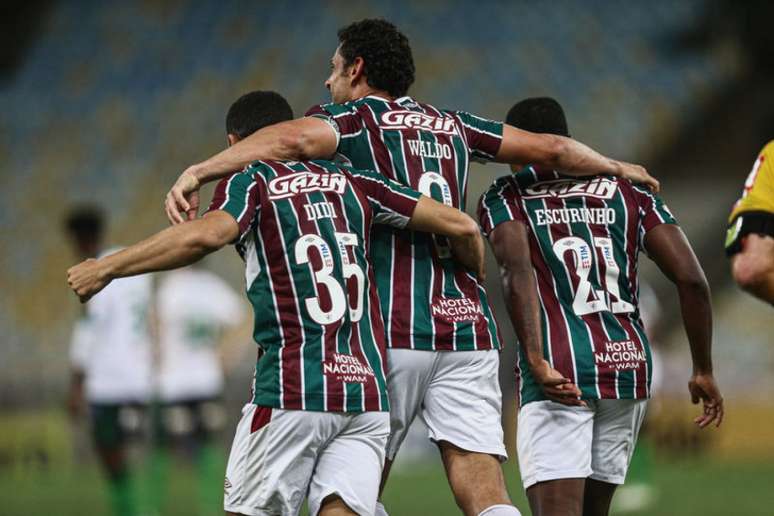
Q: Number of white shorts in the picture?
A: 3